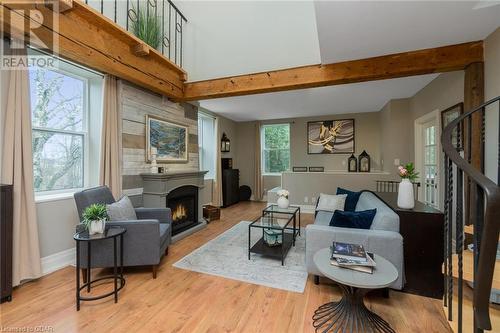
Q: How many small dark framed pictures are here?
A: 2